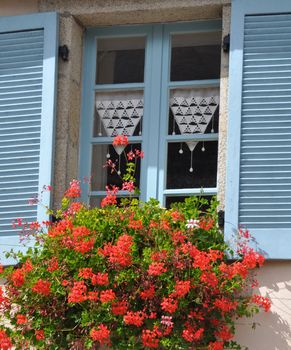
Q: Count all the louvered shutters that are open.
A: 2